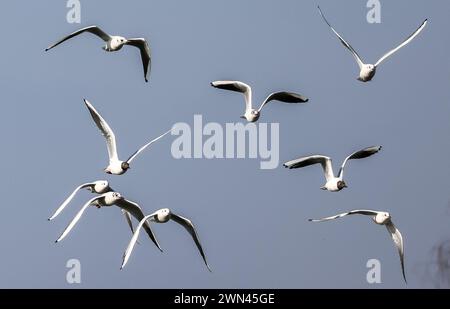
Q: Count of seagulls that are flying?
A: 9